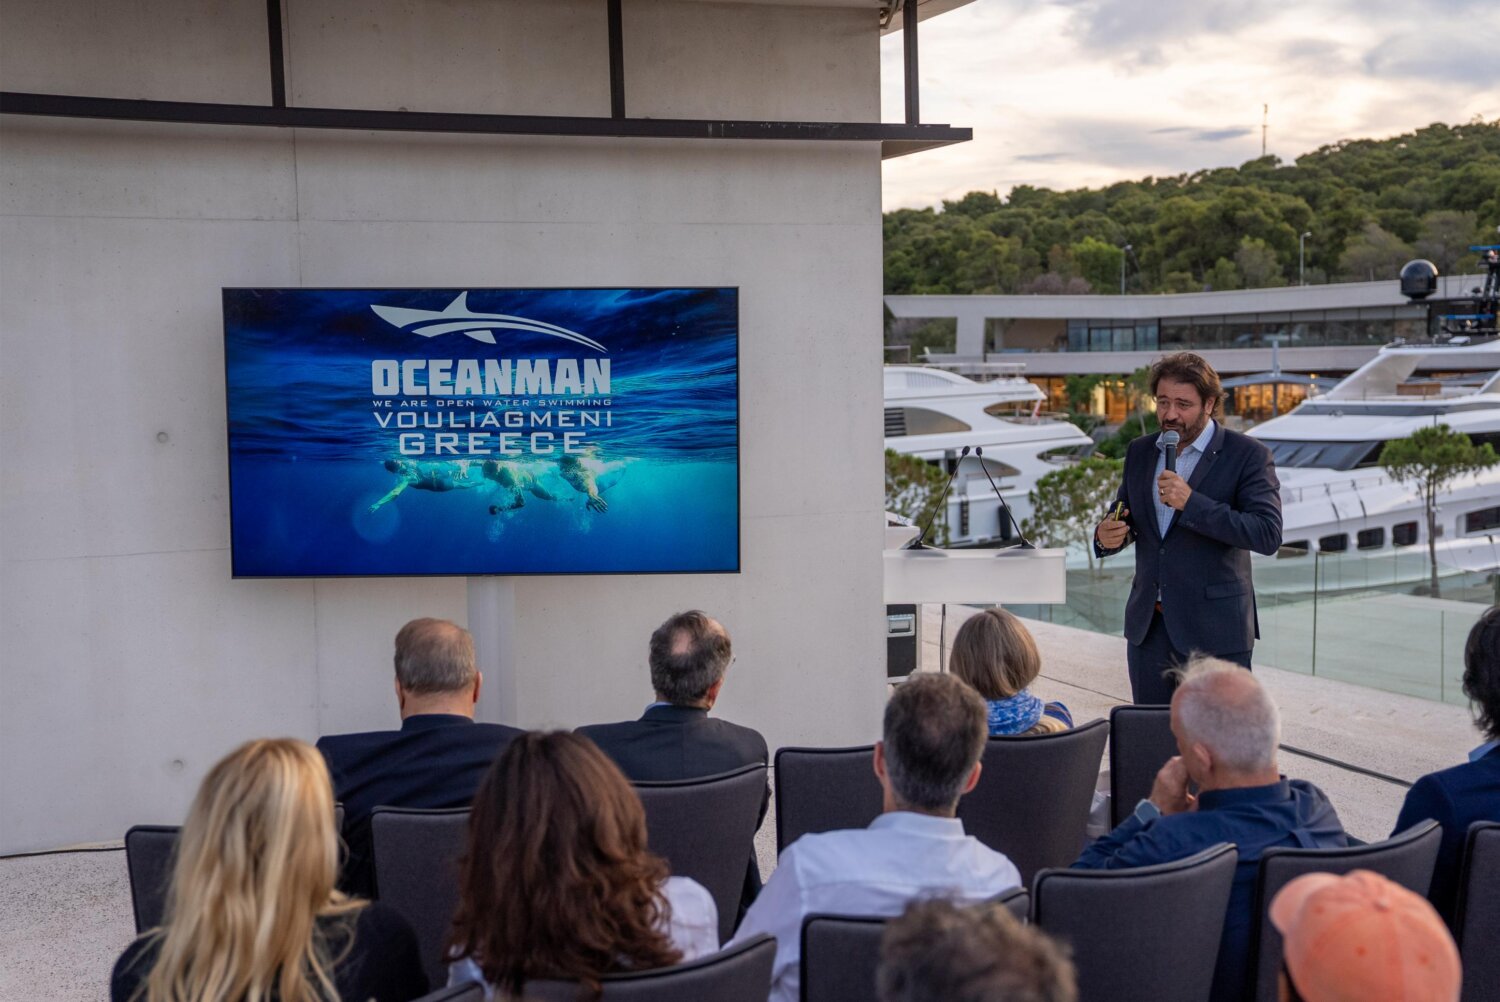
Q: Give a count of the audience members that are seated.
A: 10